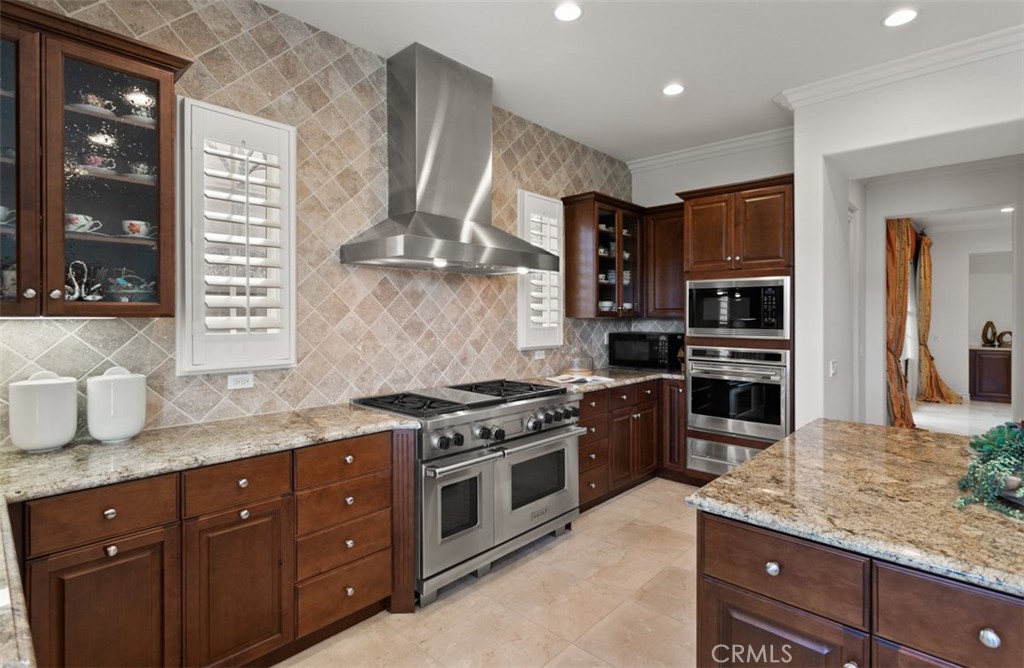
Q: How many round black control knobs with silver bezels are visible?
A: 9